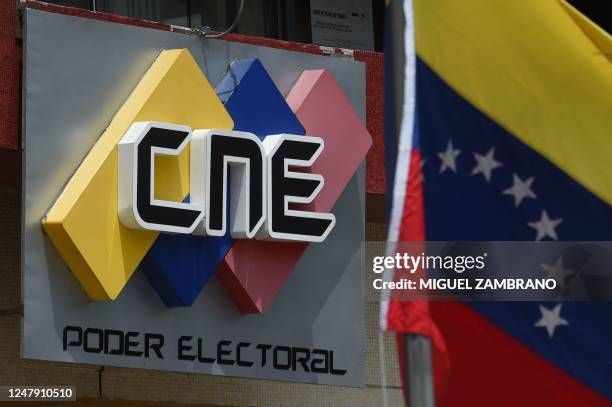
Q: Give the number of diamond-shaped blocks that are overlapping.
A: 3